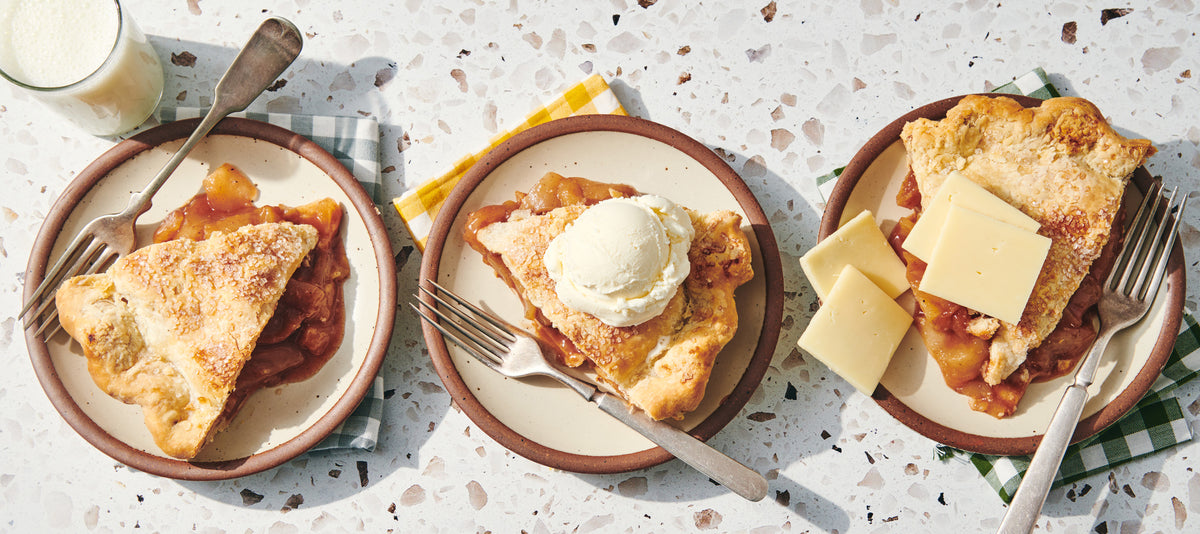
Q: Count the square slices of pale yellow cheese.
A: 4